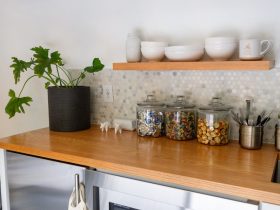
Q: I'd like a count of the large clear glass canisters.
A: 3